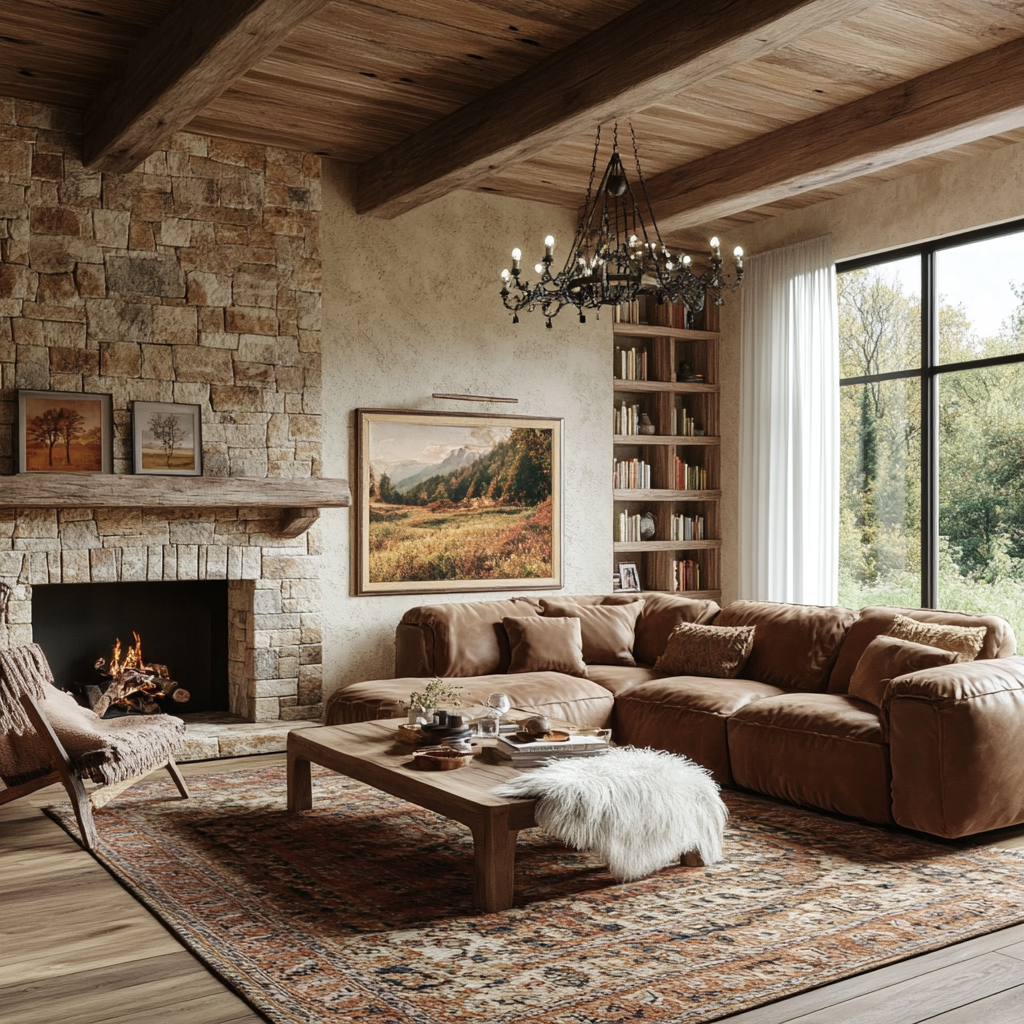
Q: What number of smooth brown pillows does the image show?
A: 3